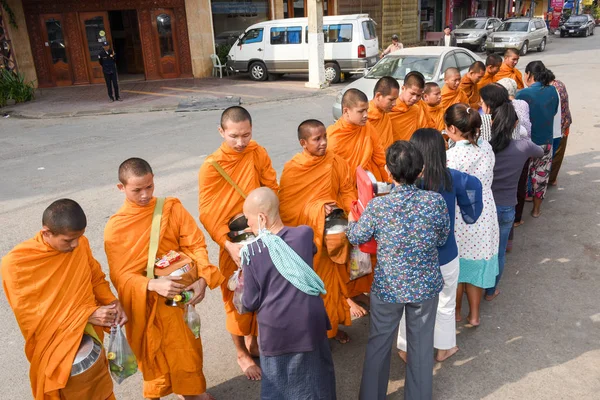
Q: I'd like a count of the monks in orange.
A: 12